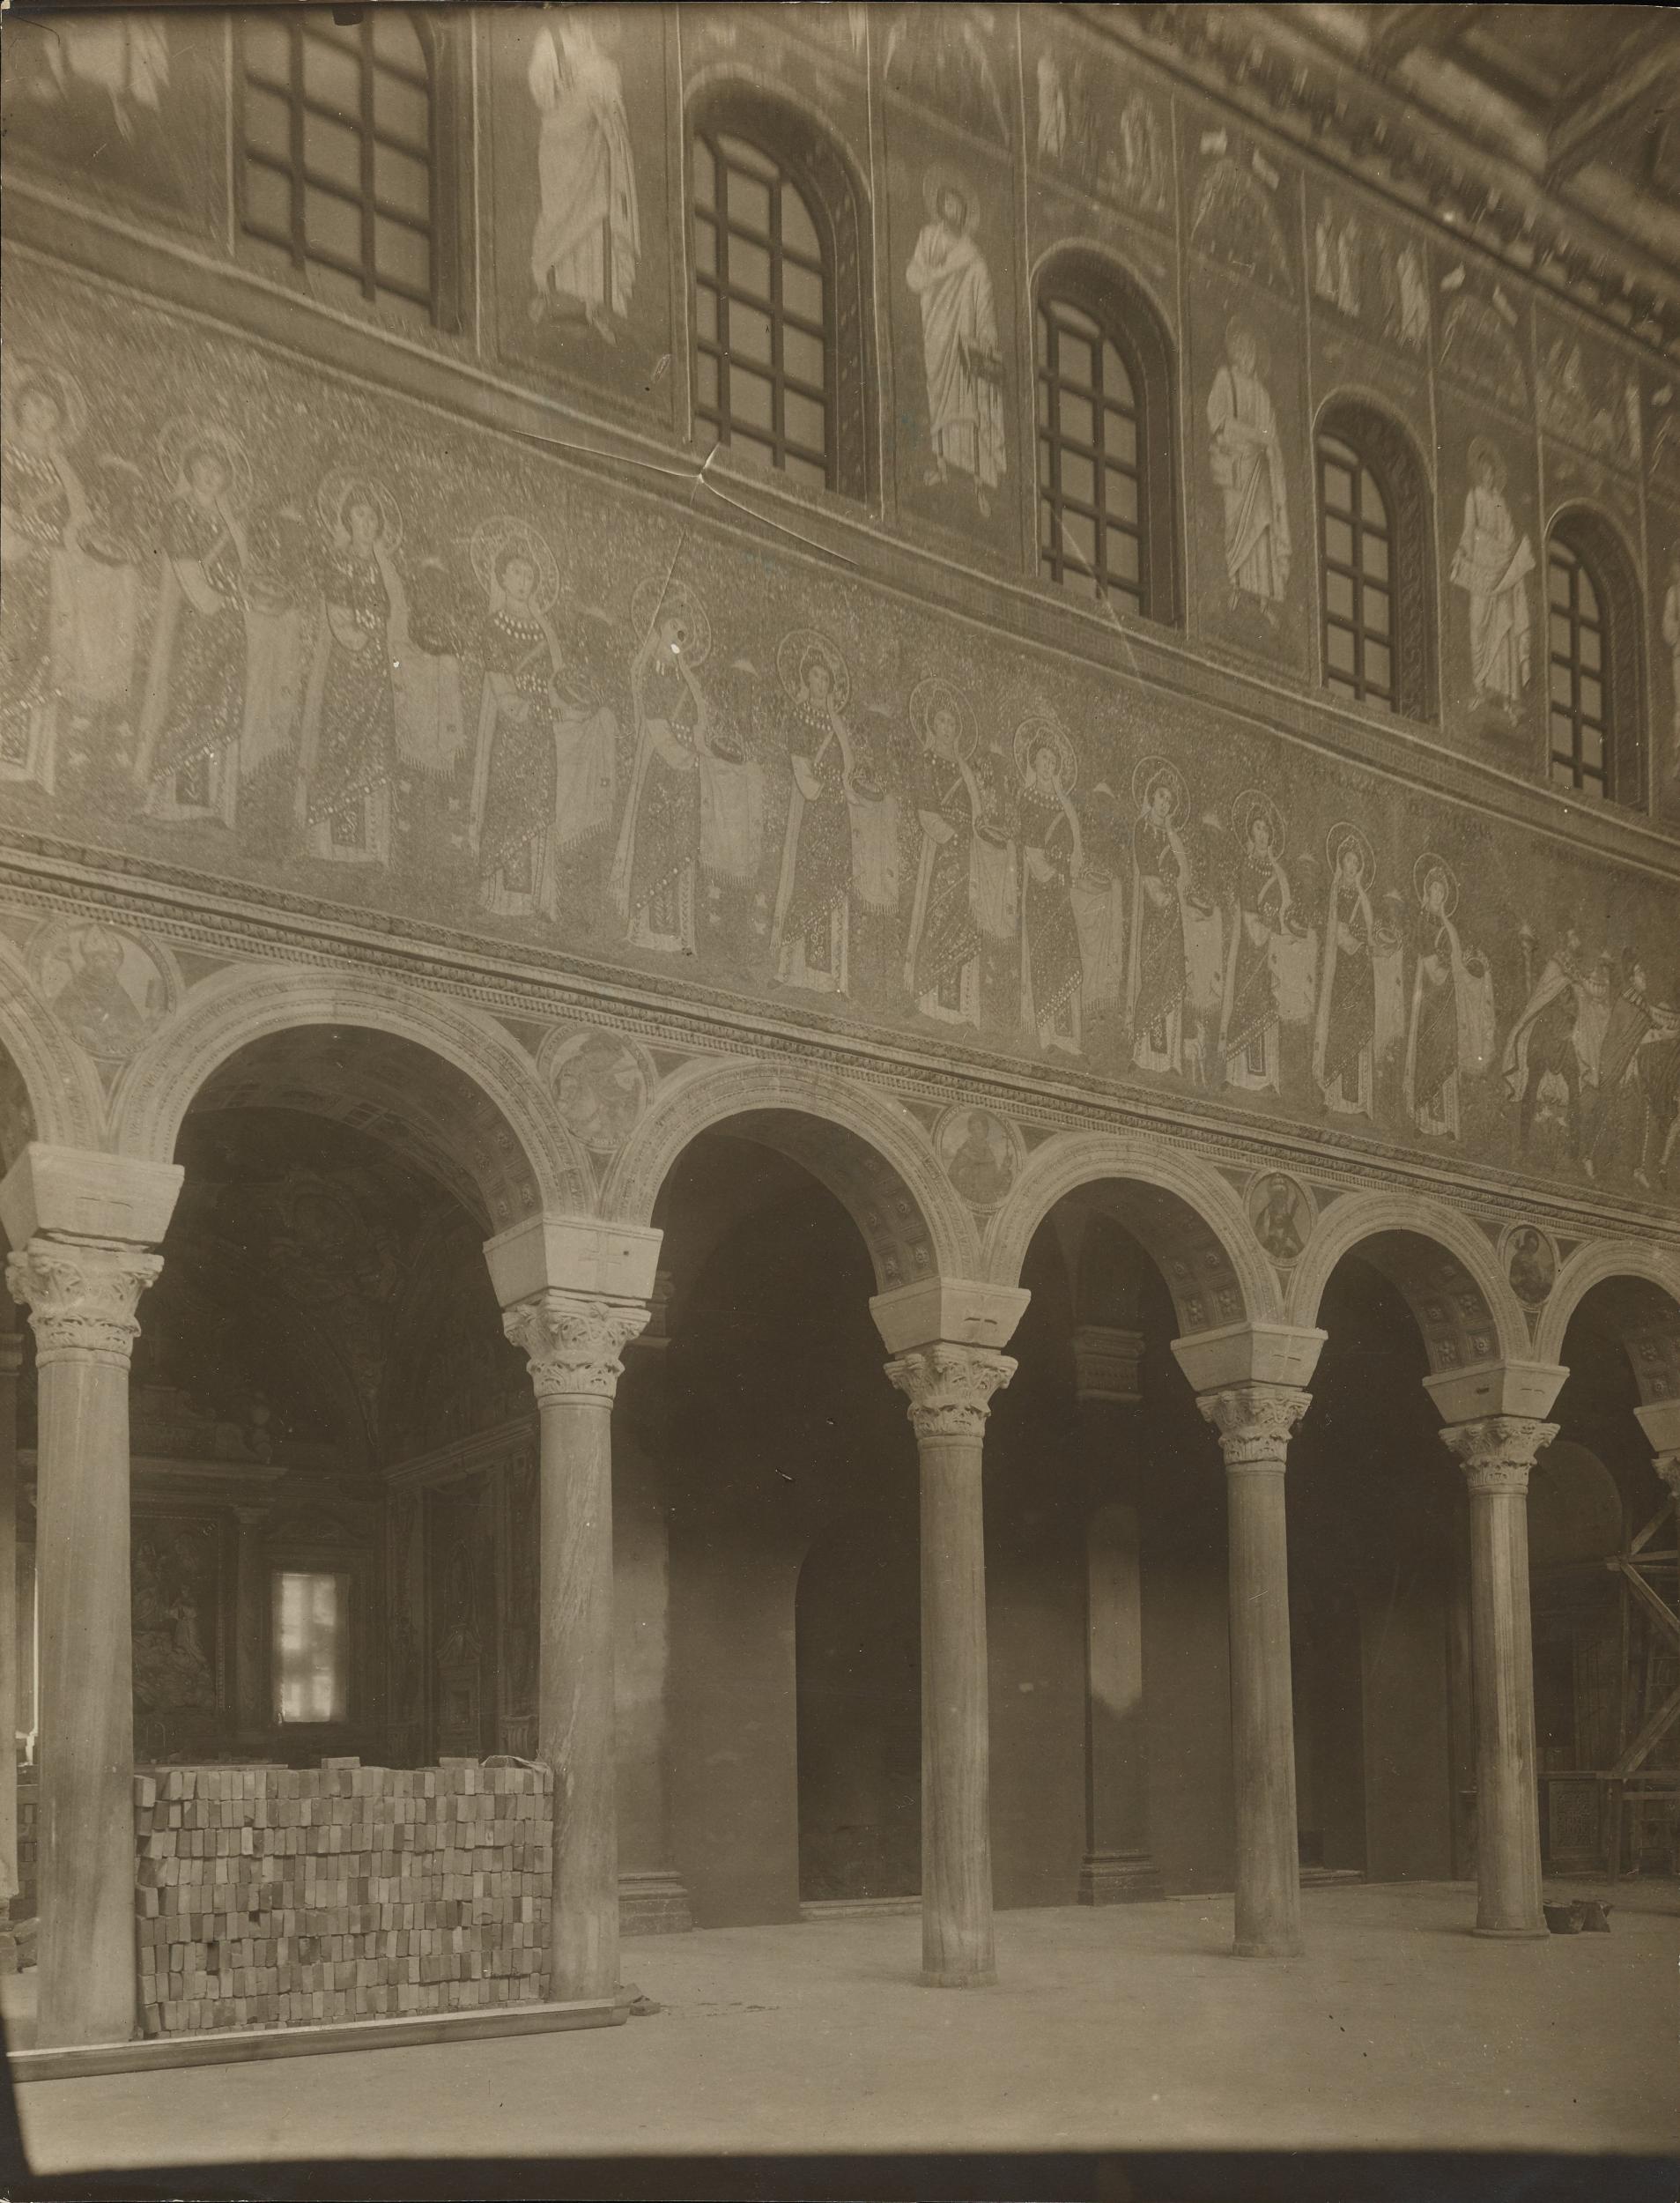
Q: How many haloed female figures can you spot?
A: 12